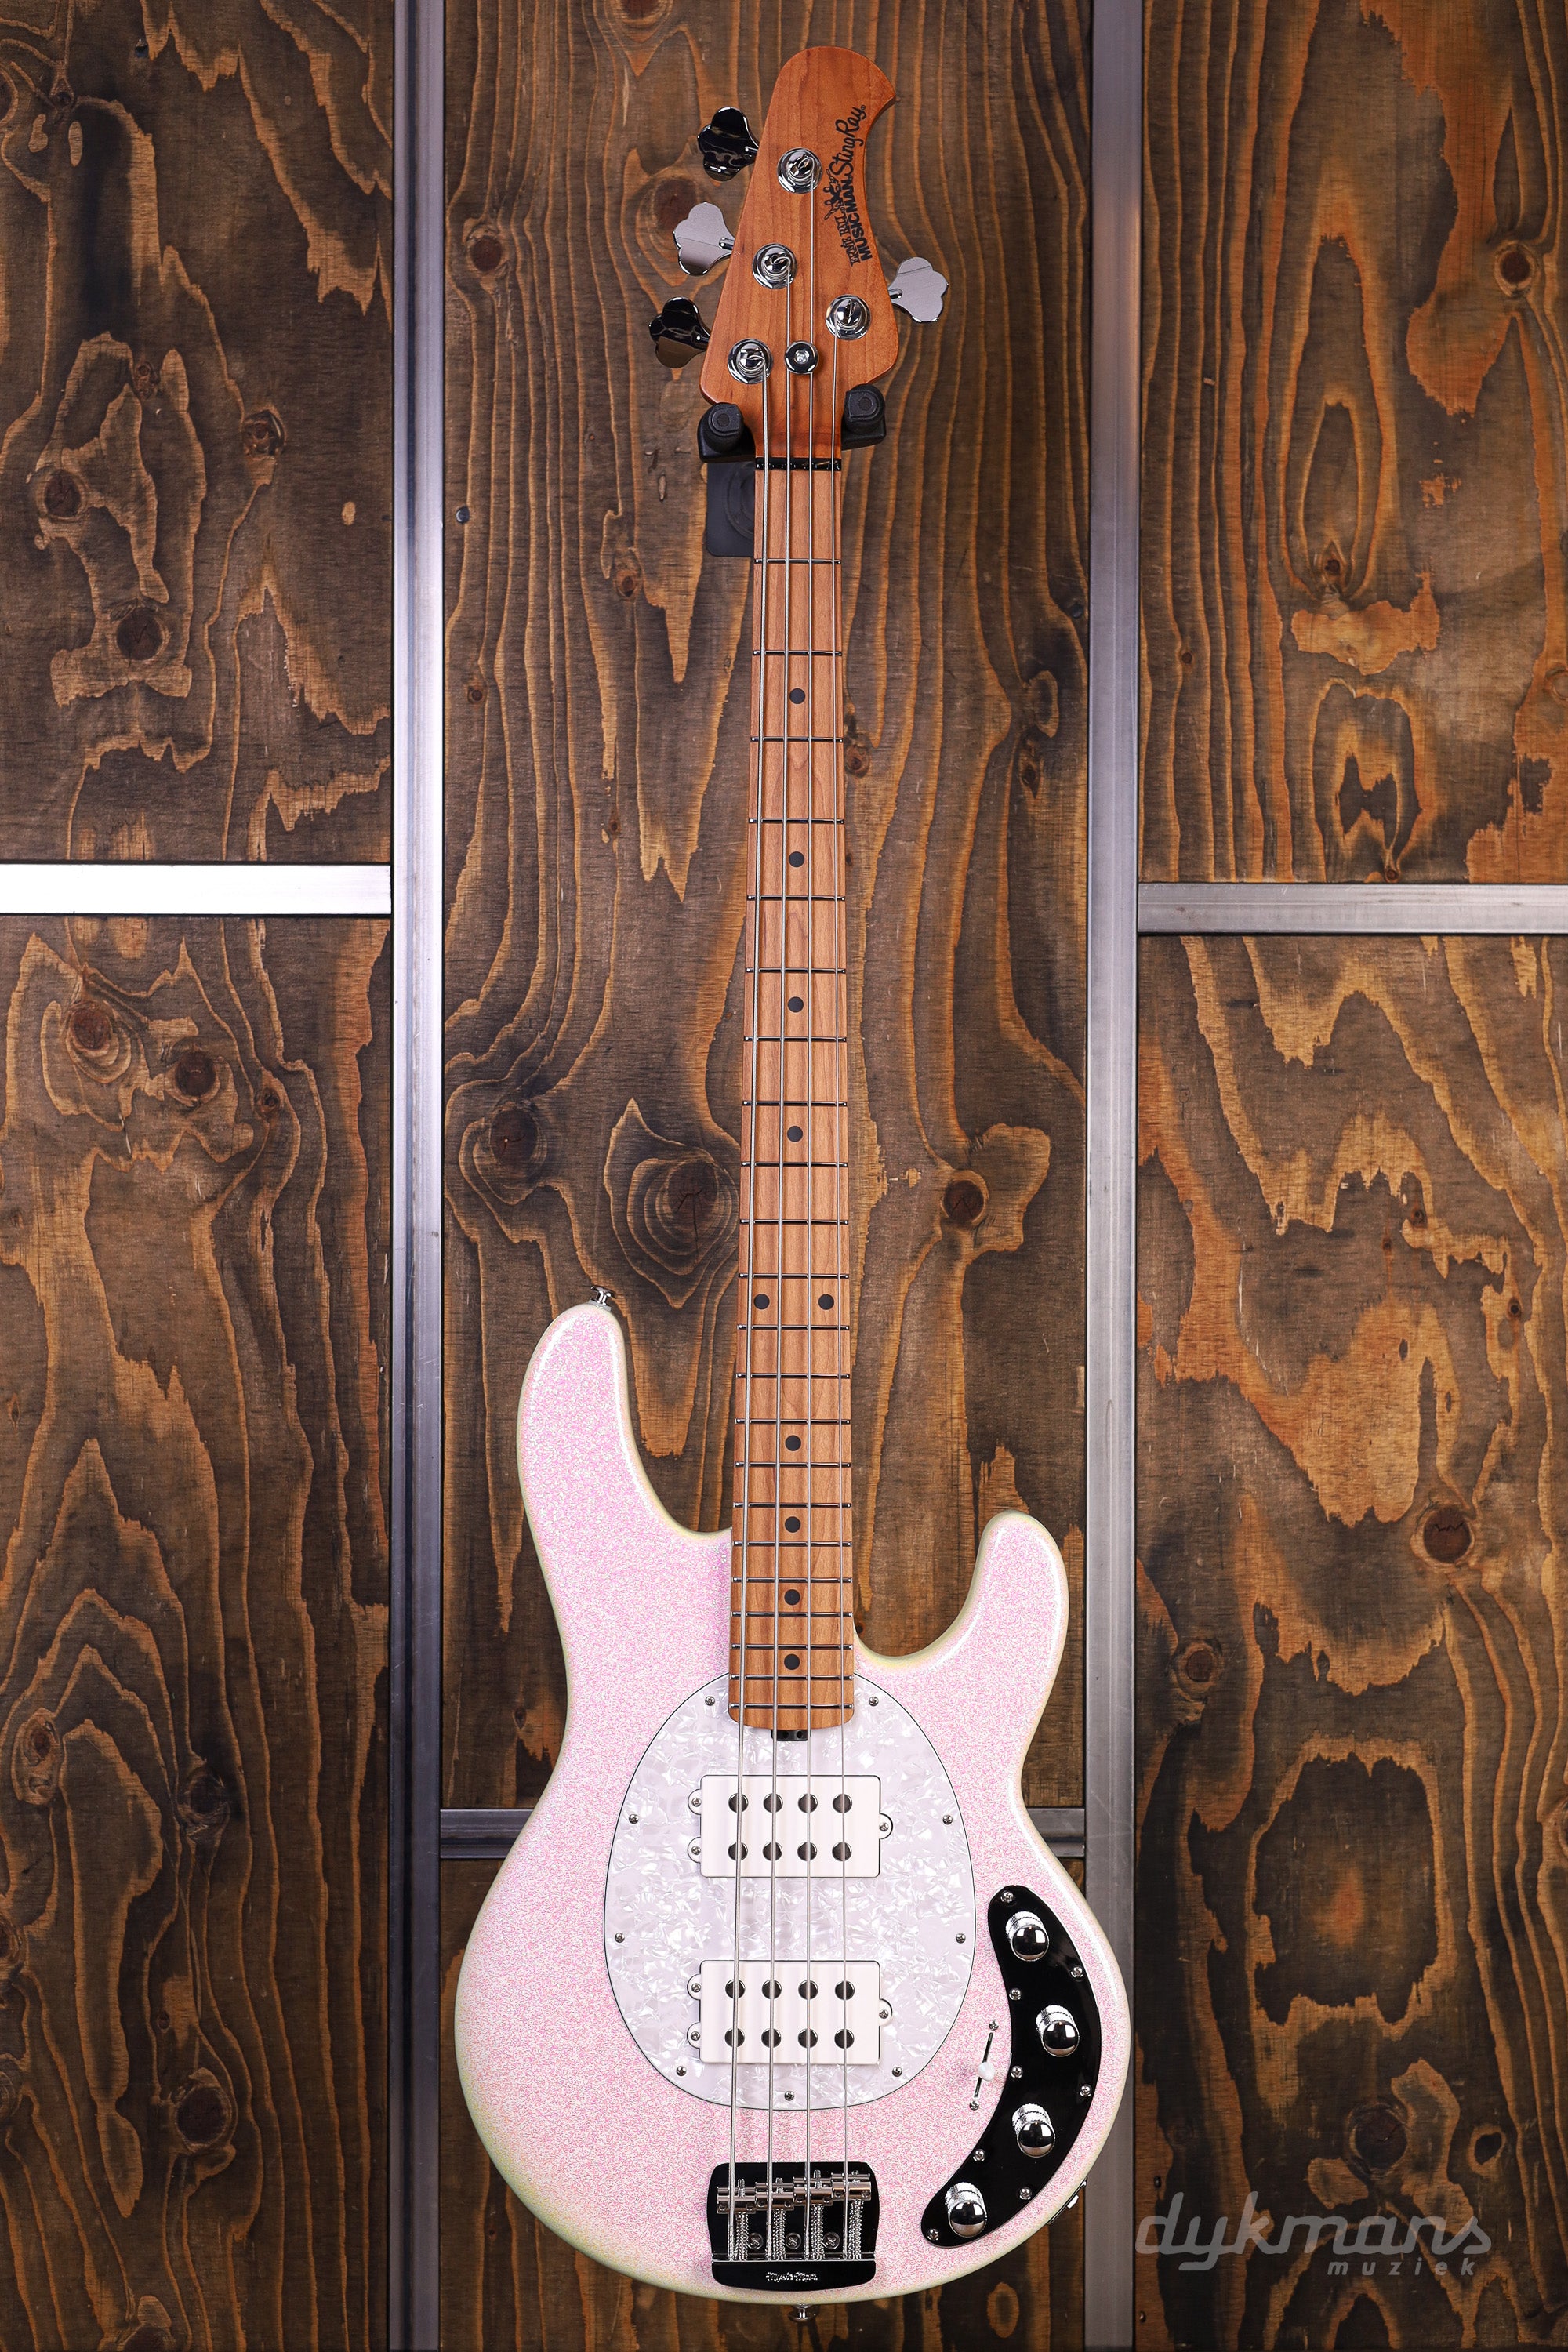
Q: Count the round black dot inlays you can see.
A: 10